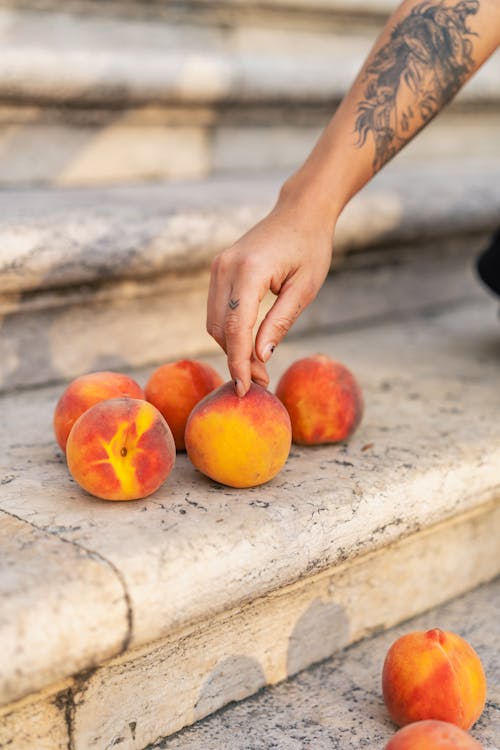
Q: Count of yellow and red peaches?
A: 7